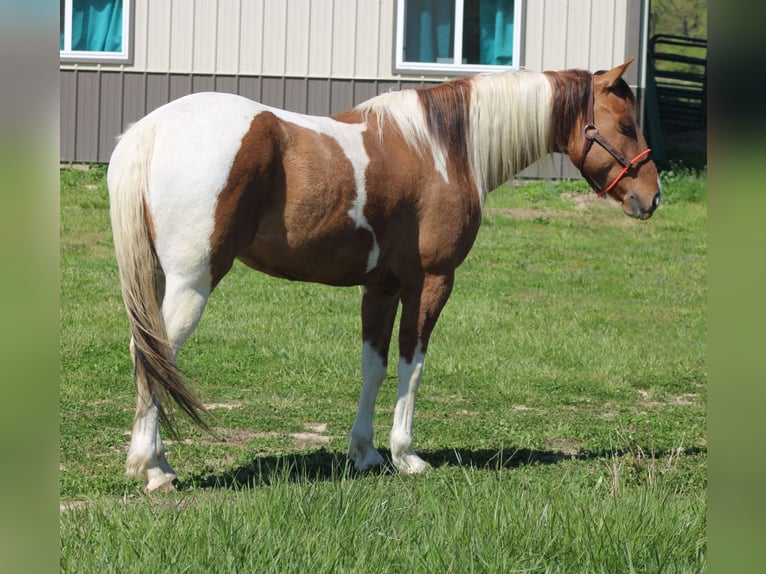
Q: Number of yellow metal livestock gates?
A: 0